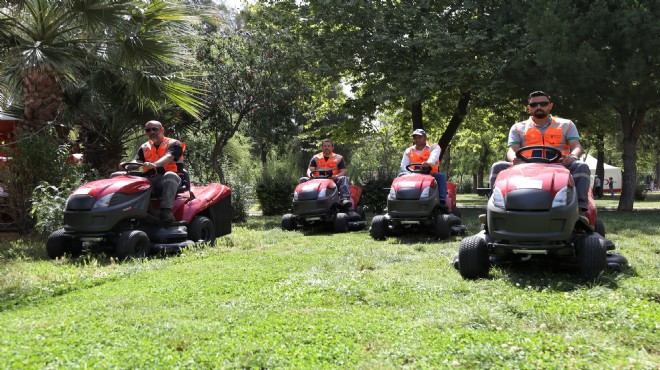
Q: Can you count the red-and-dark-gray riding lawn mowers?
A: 4